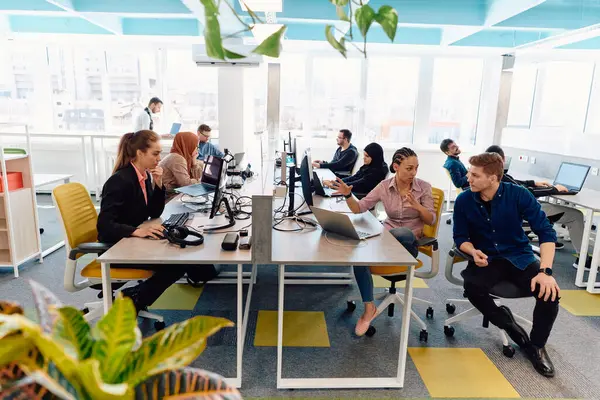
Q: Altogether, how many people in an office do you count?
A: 10